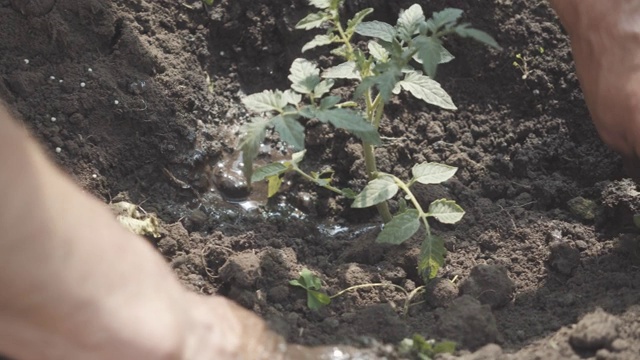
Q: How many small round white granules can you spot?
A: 9